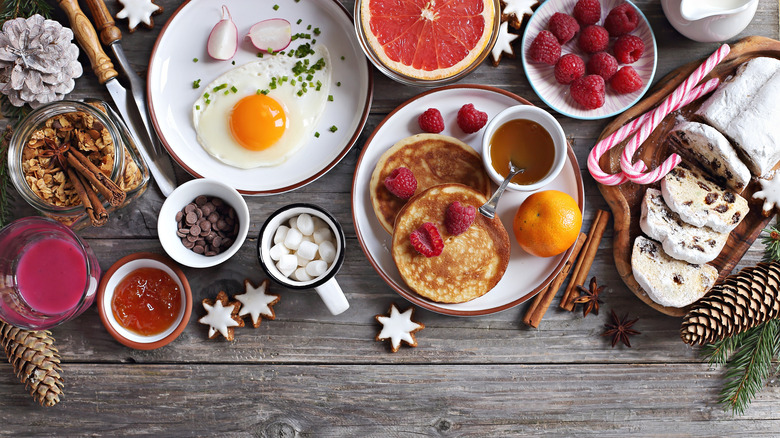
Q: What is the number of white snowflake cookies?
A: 7